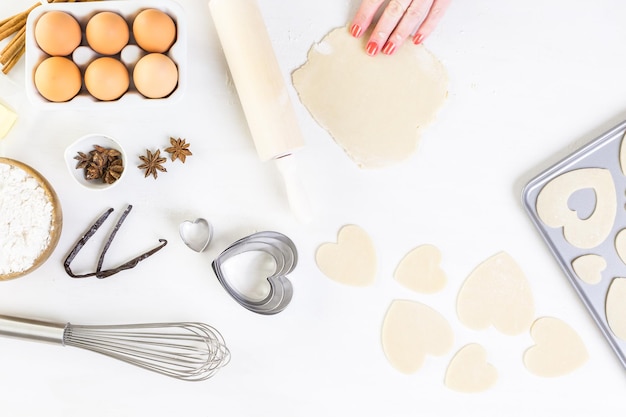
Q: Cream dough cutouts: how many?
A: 11